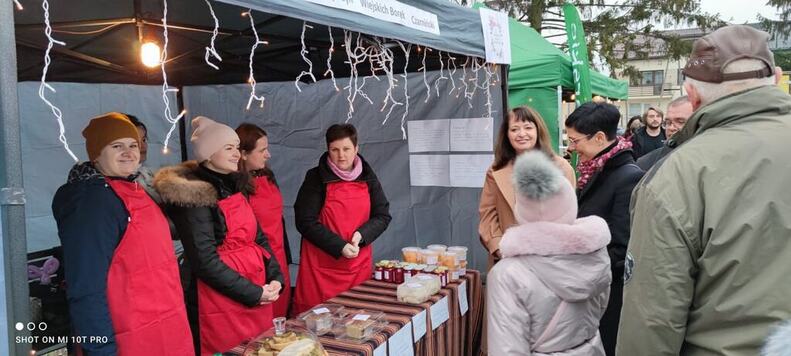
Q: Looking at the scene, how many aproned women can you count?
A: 4